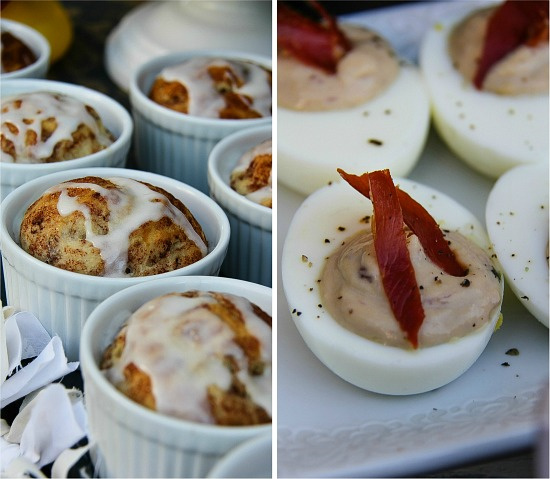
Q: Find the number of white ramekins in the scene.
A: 7